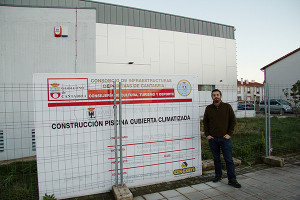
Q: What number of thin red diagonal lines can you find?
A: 3